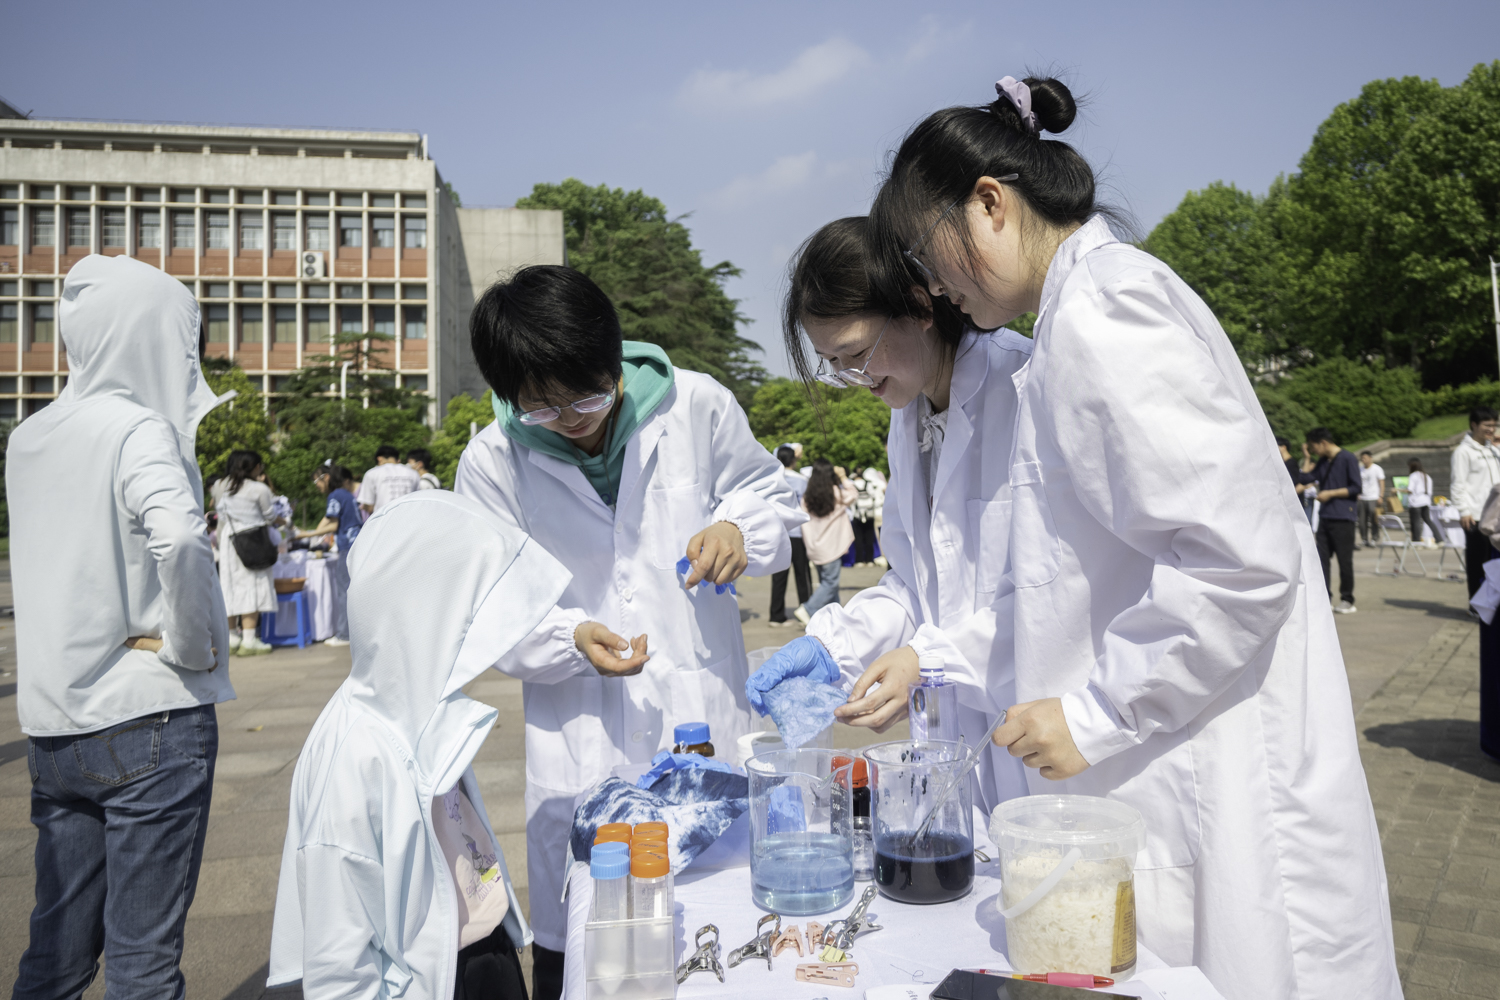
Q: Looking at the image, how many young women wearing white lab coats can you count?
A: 2